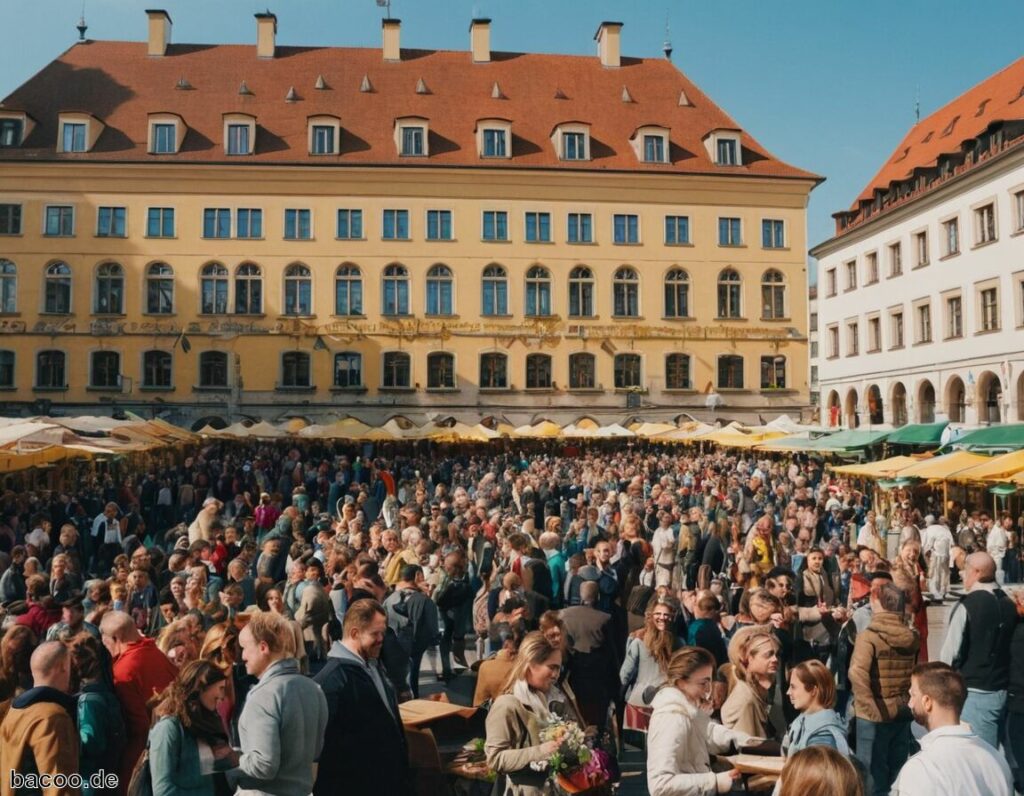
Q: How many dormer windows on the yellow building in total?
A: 10